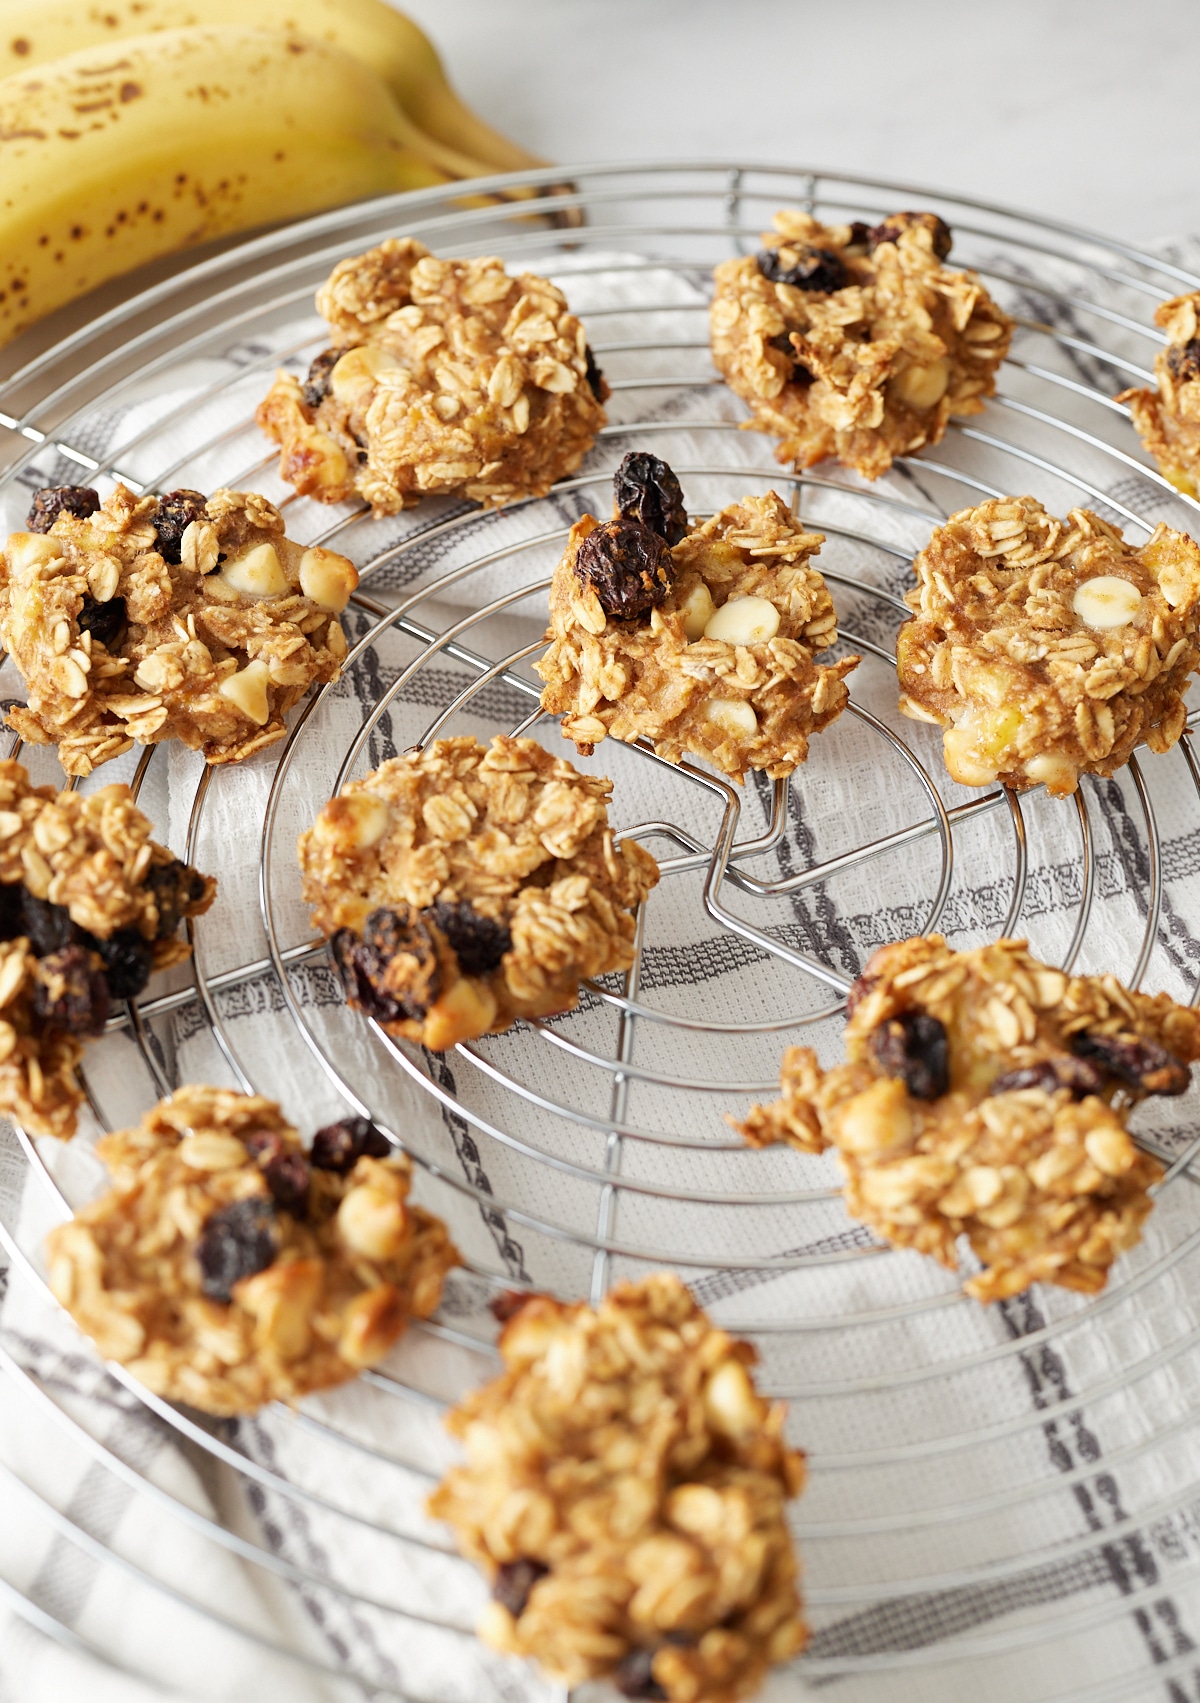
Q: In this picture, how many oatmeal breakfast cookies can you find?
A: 11